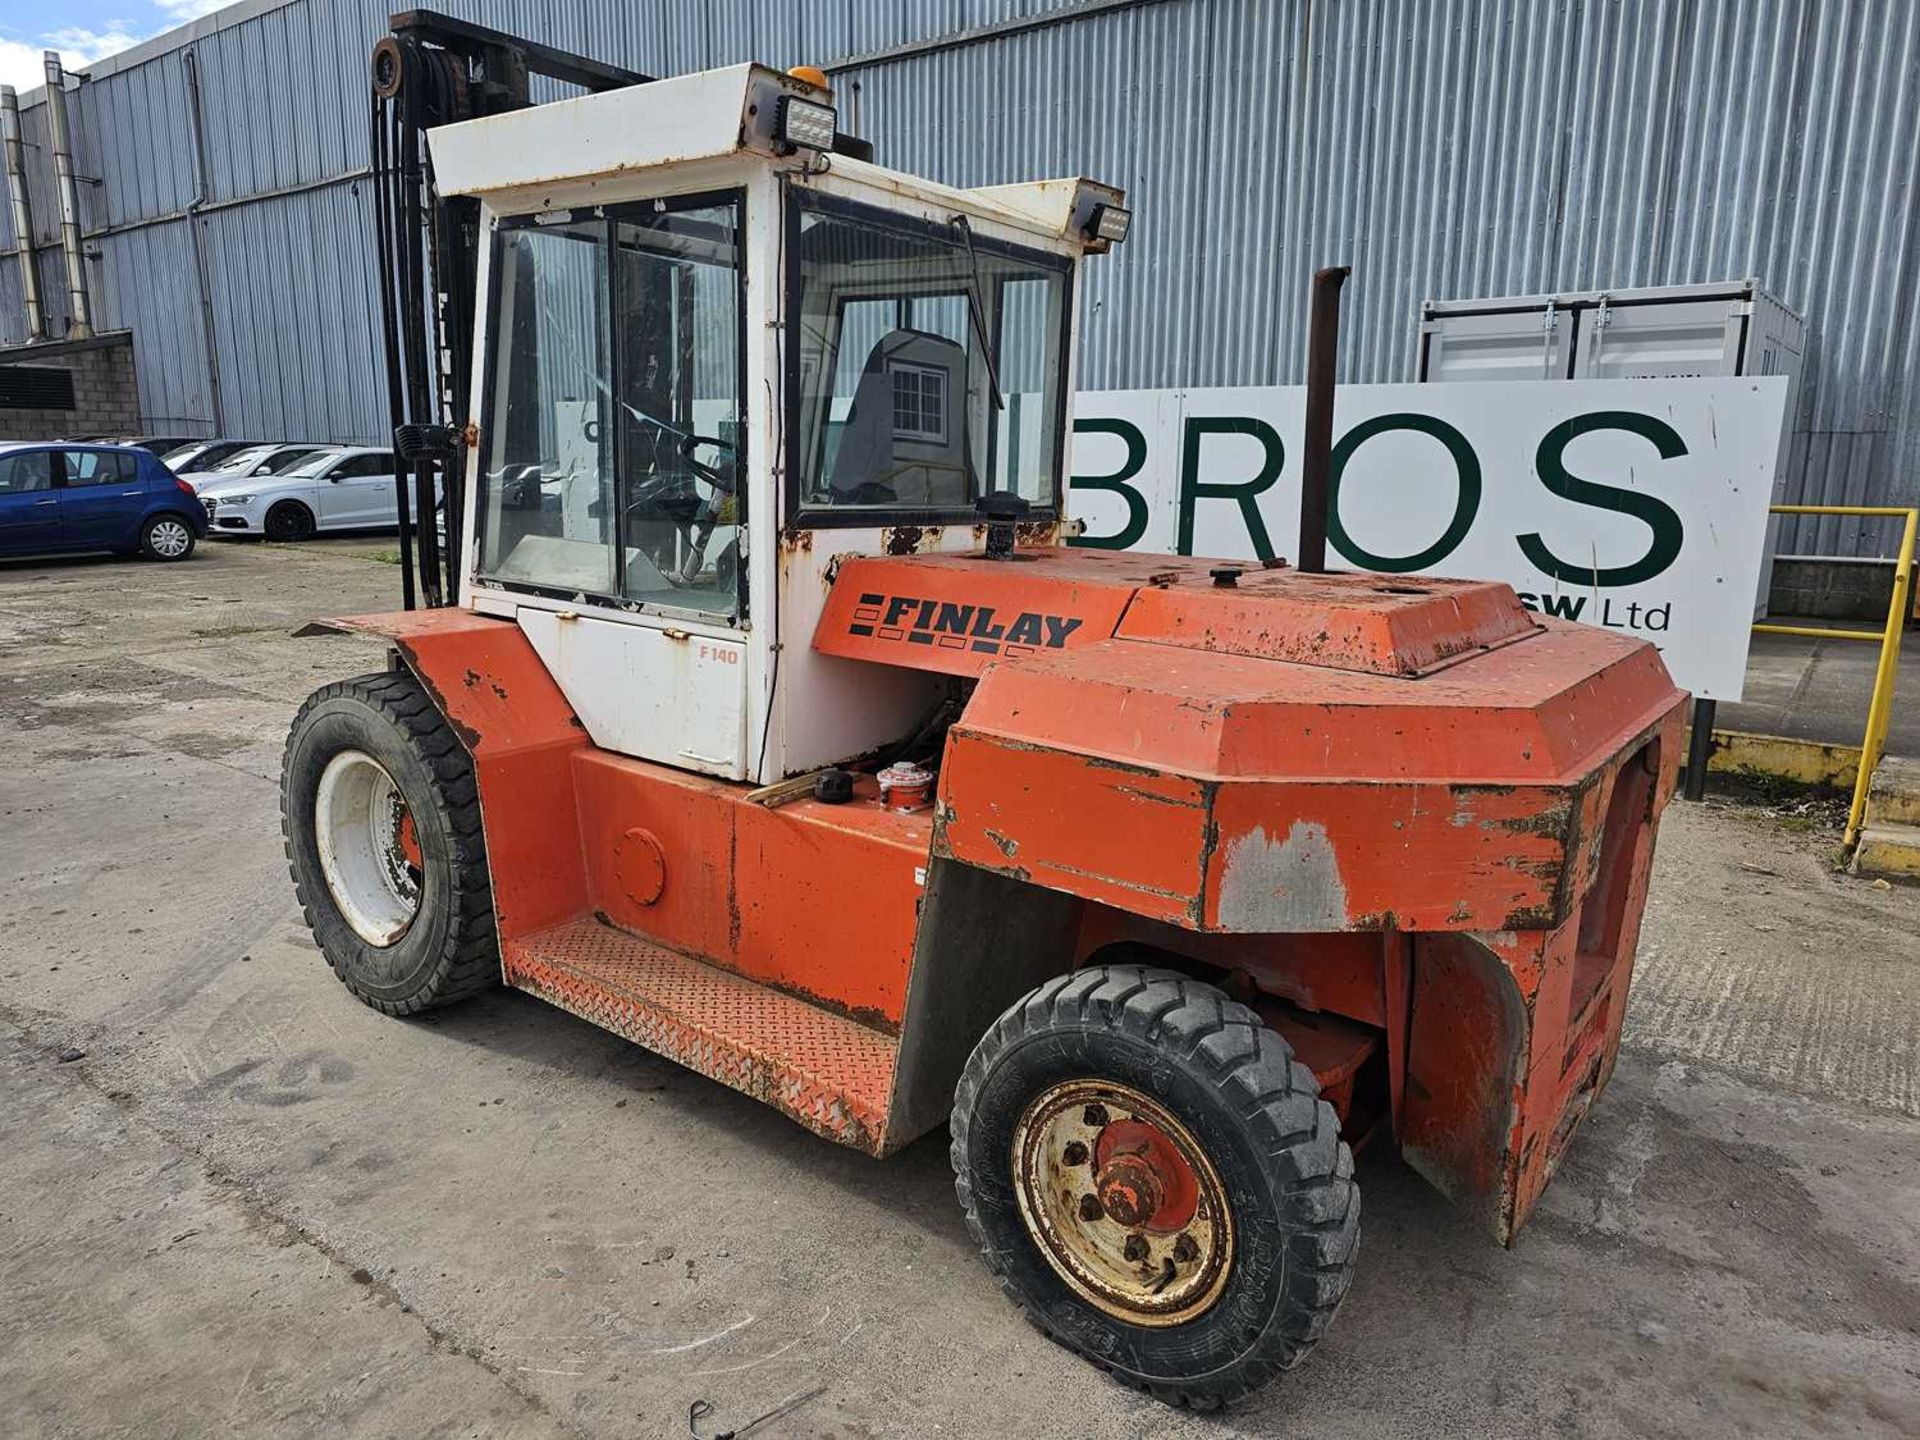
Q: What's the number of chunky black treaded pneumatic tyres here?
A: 2